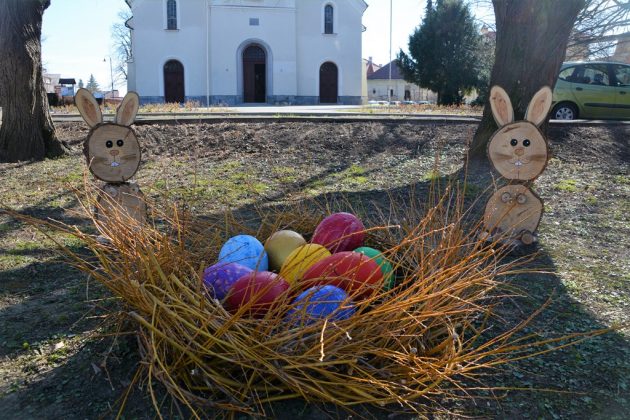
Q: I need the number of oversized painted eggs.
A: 9